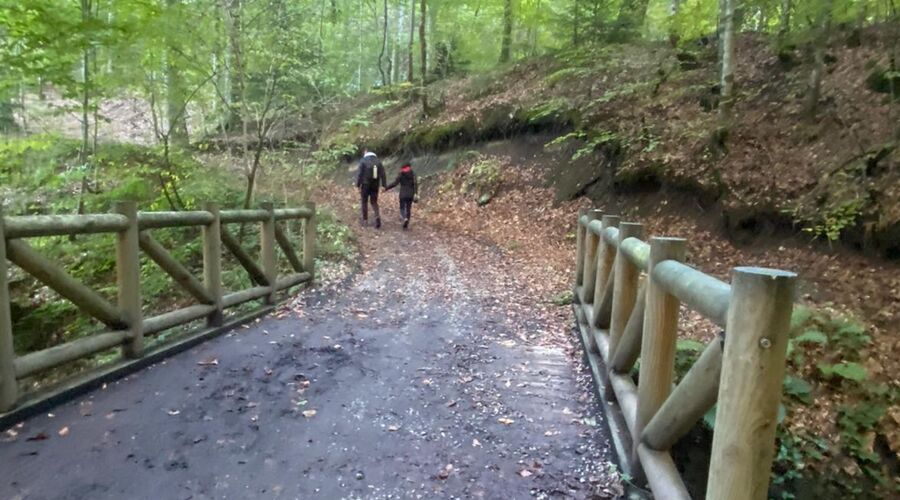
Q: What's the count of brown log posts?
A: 11